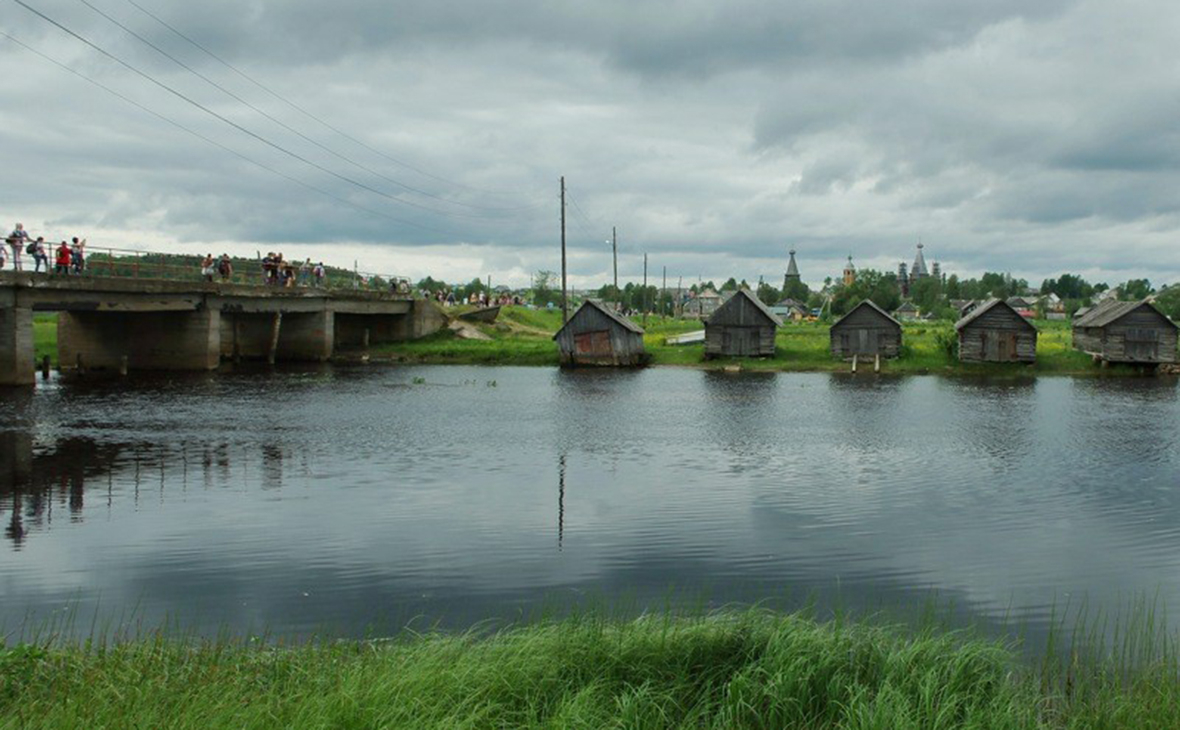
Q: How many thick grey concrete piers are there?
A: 3